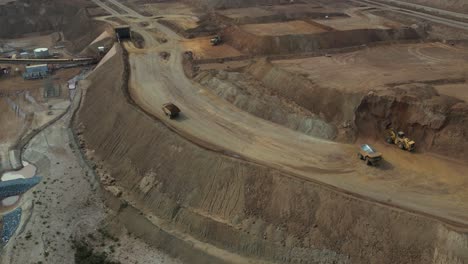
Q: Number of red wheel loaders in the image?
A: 0